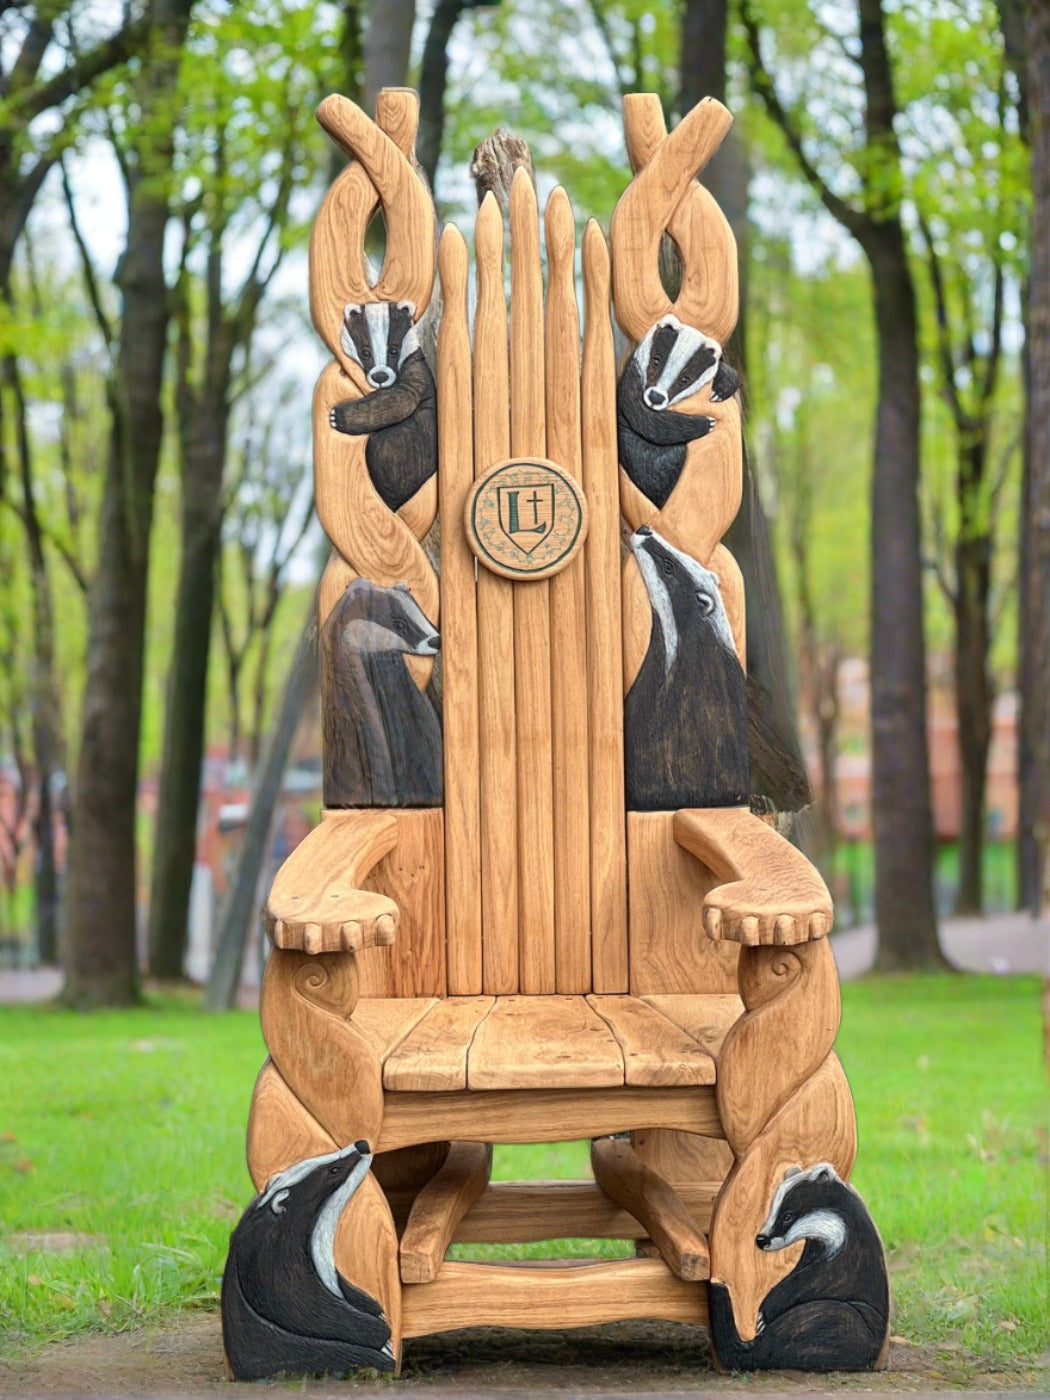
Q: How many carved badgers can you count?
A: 6